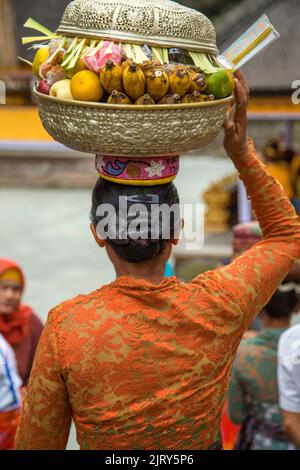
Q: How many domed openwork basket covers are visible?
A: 1